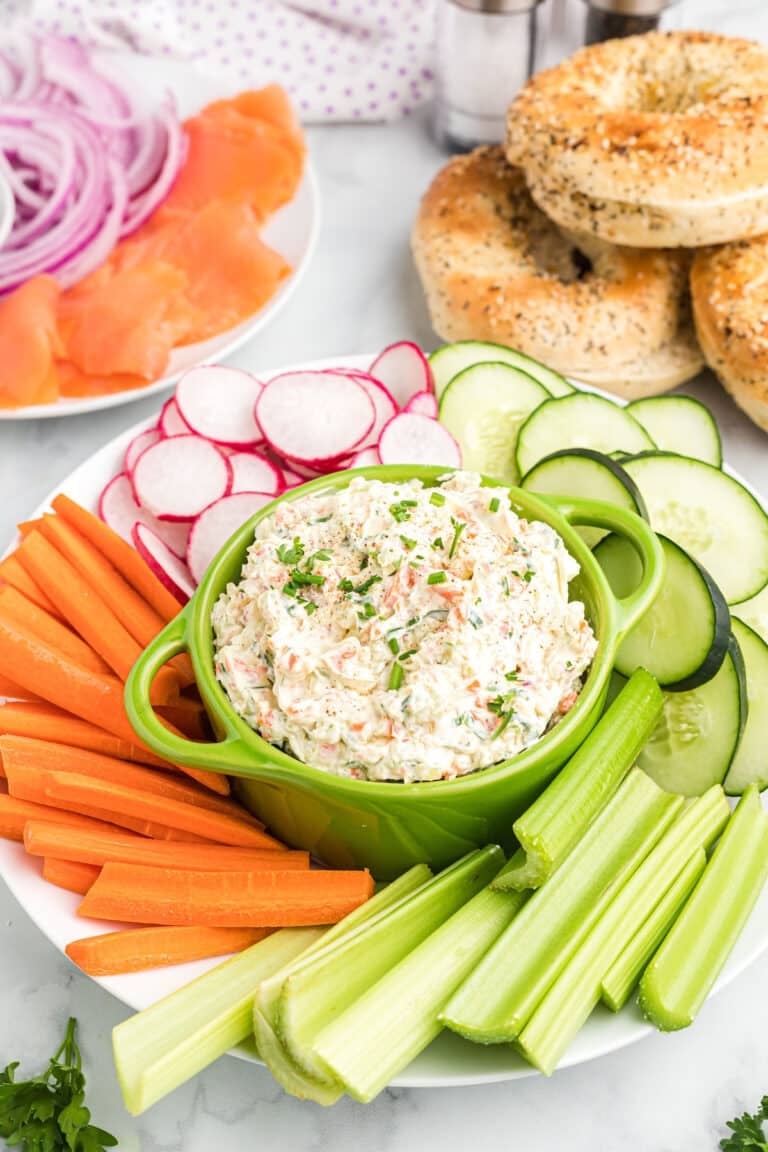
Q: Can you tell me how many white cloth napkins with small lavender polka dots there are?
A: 1